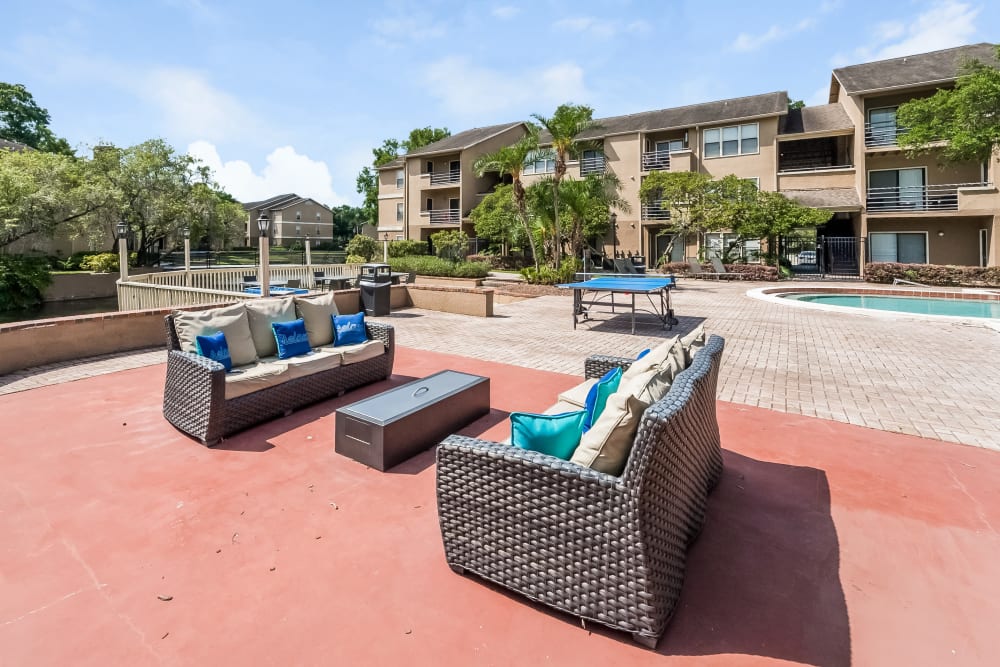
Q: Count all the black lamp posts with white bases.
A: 5